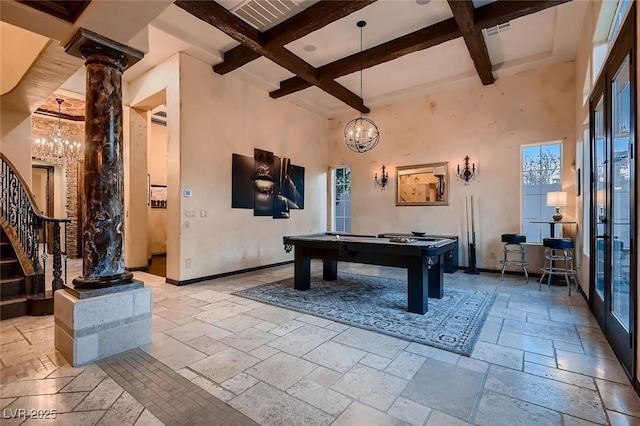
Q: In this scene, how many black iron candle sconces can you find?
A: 2